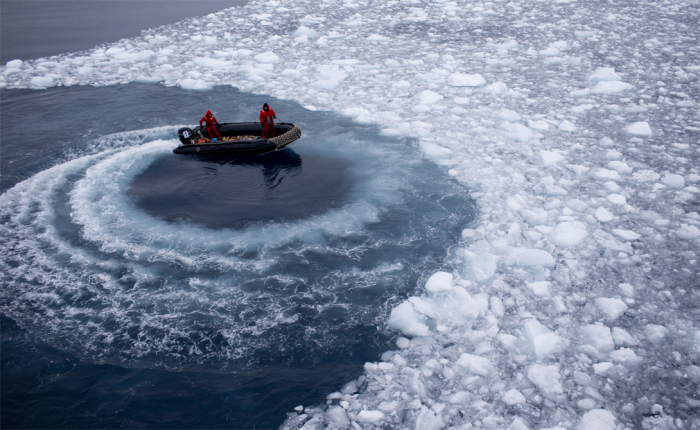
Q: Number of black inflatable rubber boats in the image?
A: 1